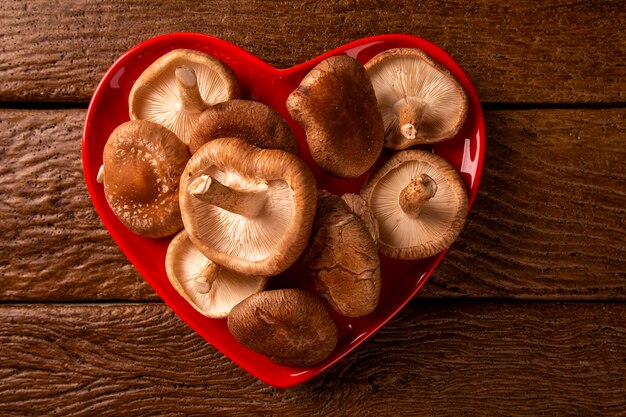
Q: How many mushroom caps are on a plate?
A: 10